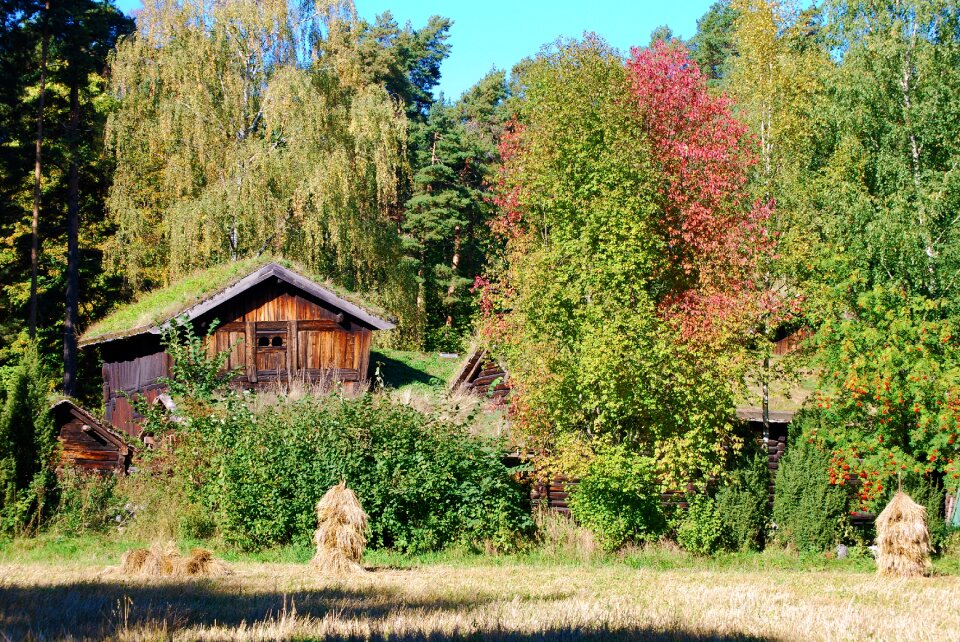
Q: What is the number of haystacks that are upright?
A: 2